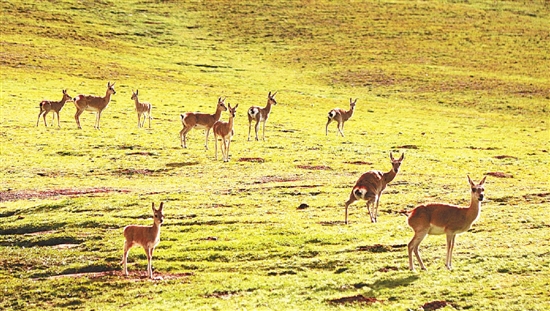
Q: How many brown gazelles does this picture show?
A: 10